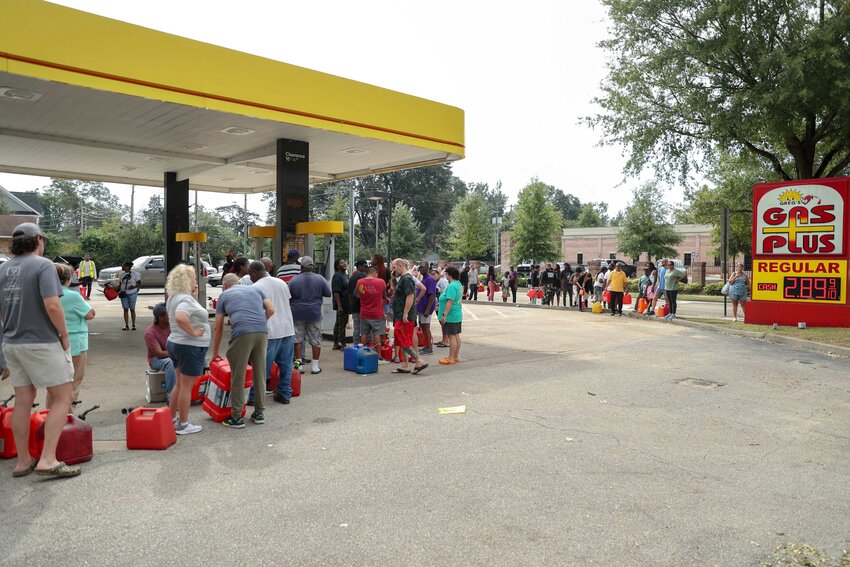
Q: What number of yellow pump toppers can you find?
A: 3